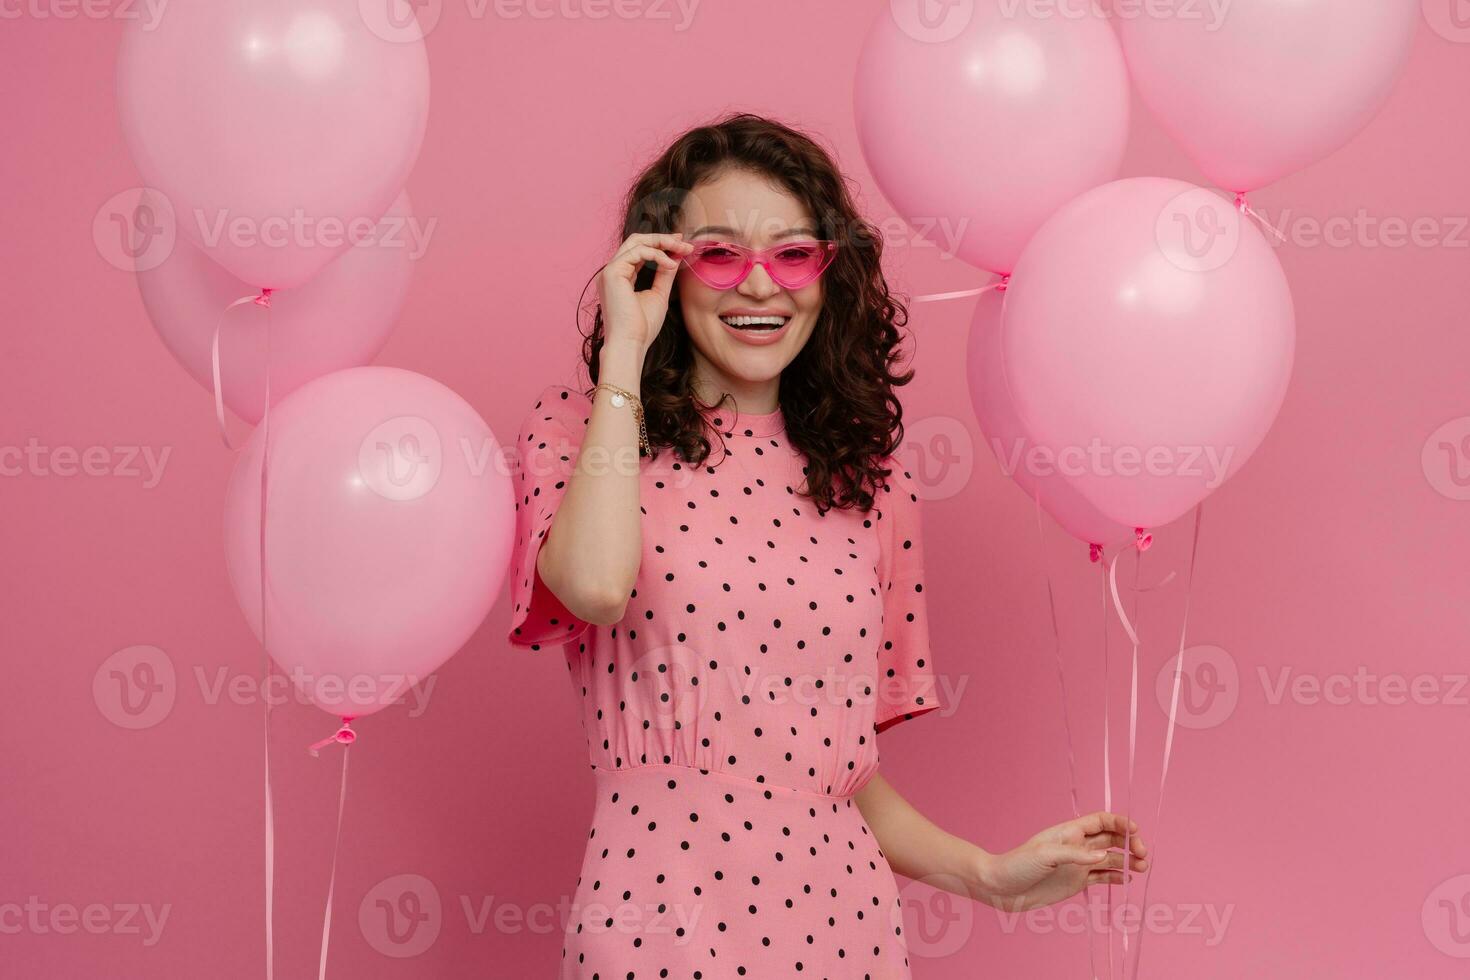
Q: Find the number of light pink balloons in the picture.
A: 7